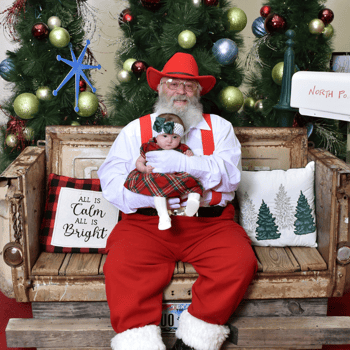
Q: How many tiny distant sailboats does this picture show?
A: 0